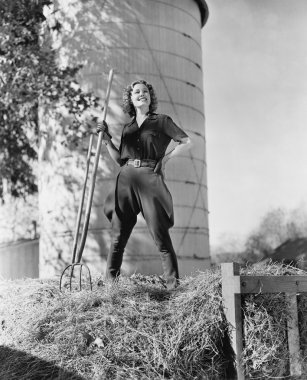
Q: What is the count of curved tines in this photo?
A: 4